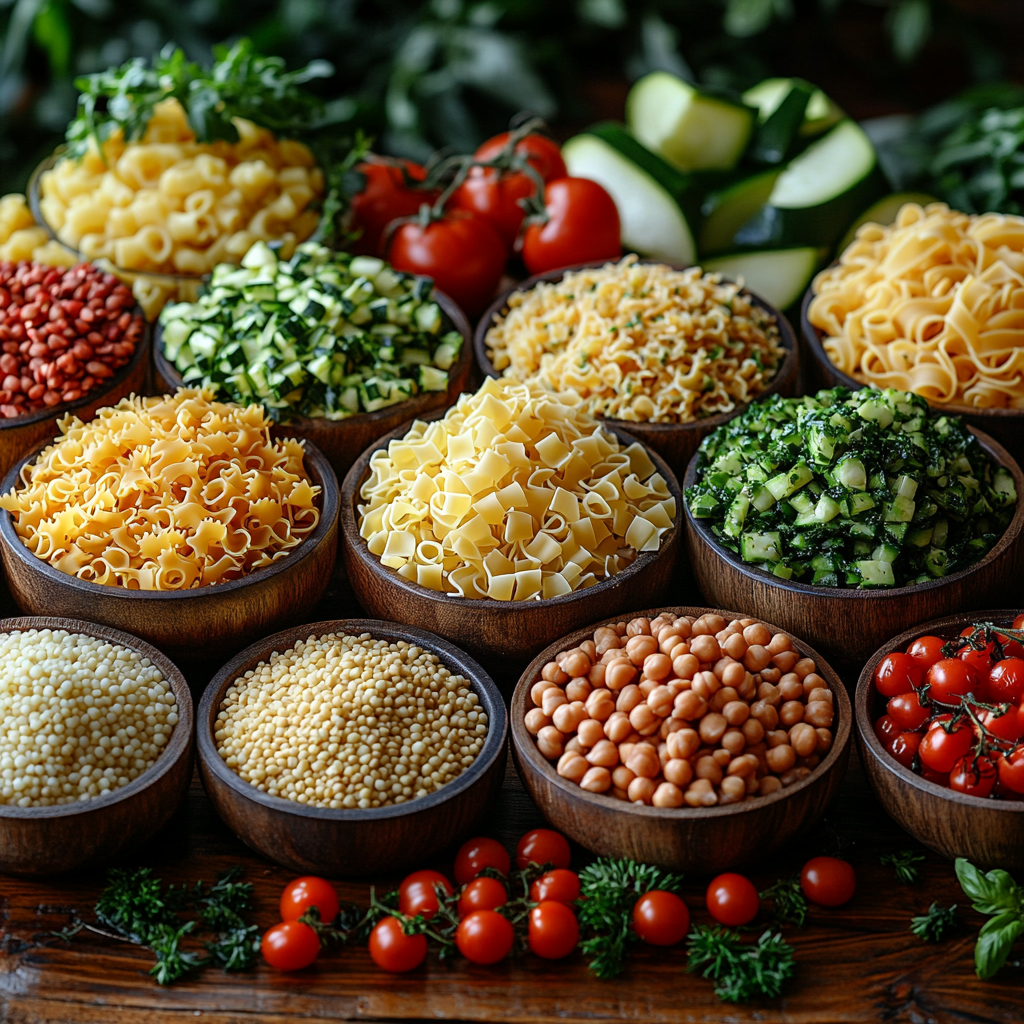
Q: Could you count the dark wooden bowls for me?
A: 11